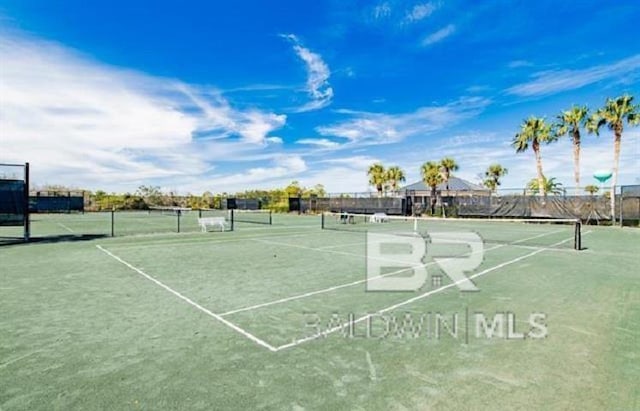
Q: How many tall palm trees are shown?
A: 3